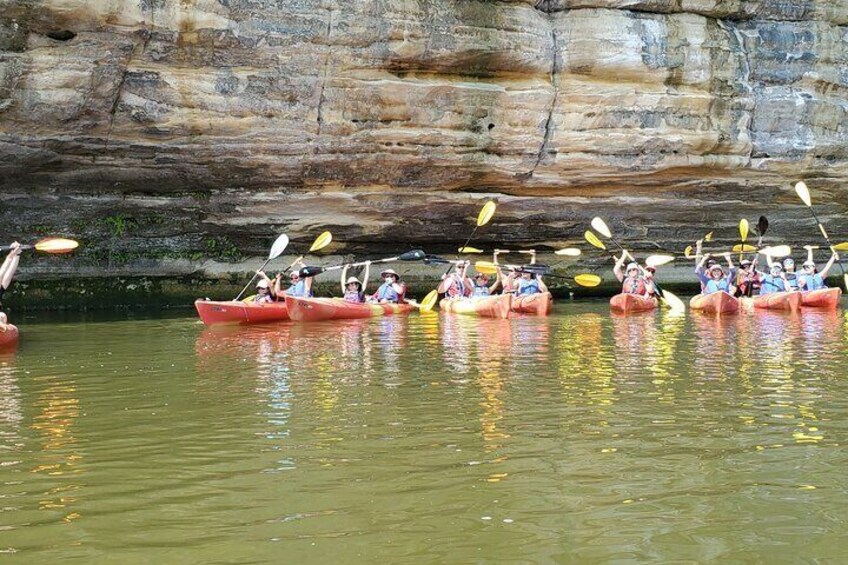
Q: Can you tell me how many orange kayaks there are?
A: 9